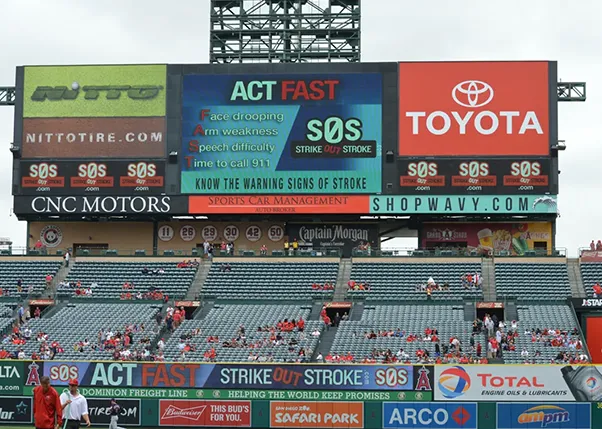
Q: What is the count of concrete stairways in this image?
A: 5